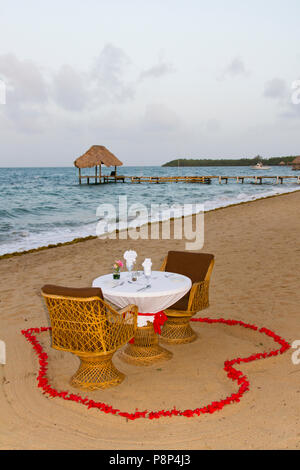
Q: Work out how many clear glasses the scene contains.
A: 2